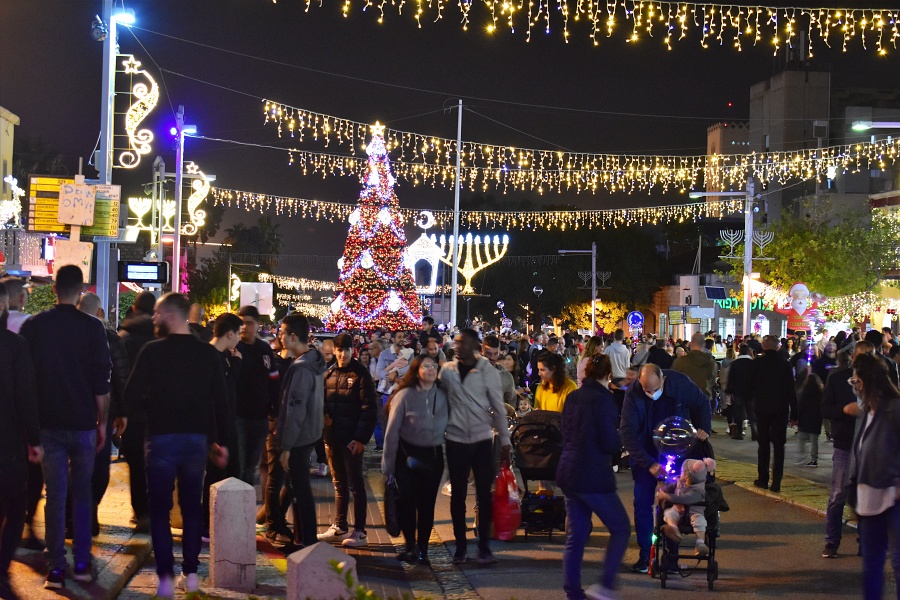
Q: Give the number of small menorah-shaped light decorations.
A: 6